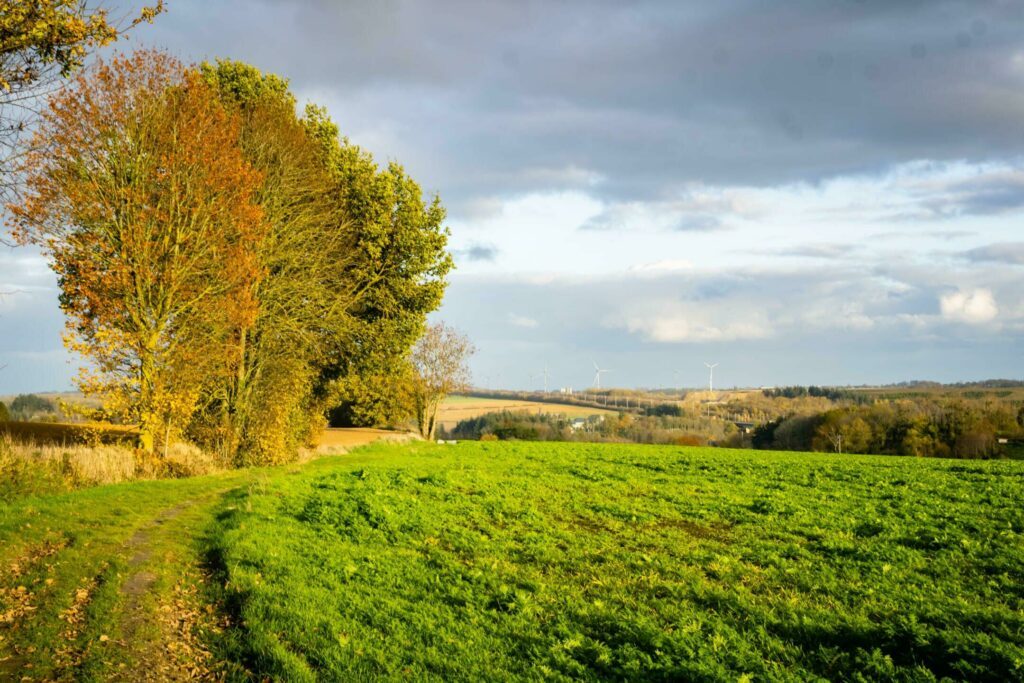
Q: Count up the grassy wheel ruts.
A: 2